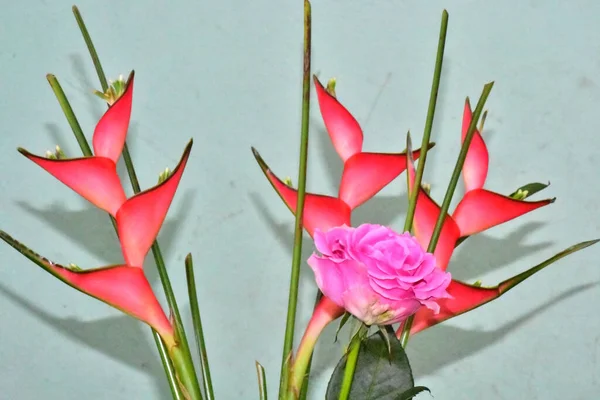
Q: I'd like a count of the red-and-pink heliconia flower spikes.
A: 3